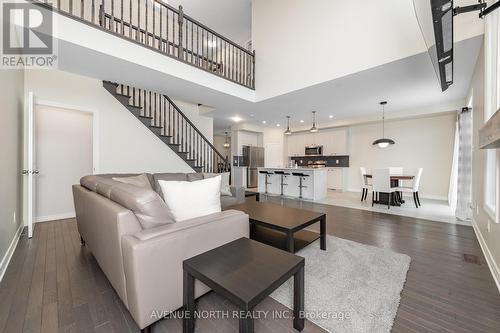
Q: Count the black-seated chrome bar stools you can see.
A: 3